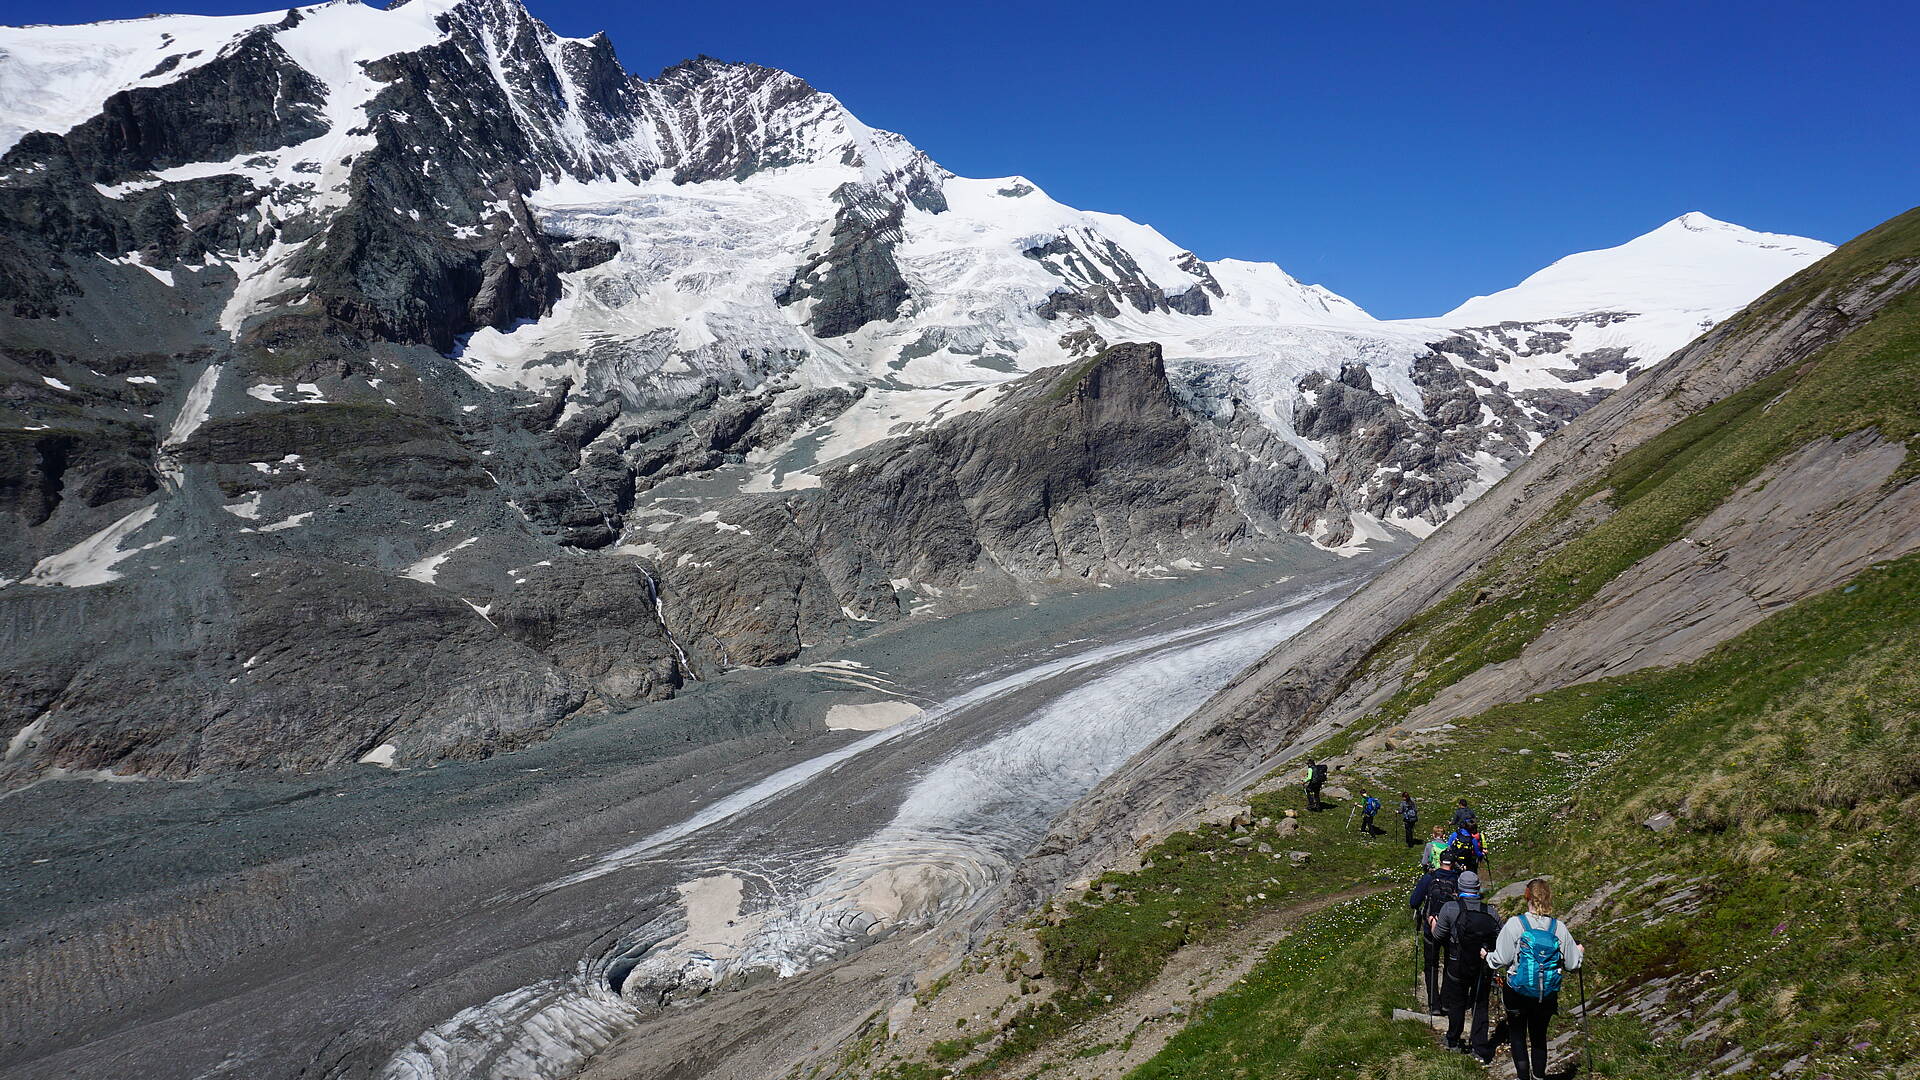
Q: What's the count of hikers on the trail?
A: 10